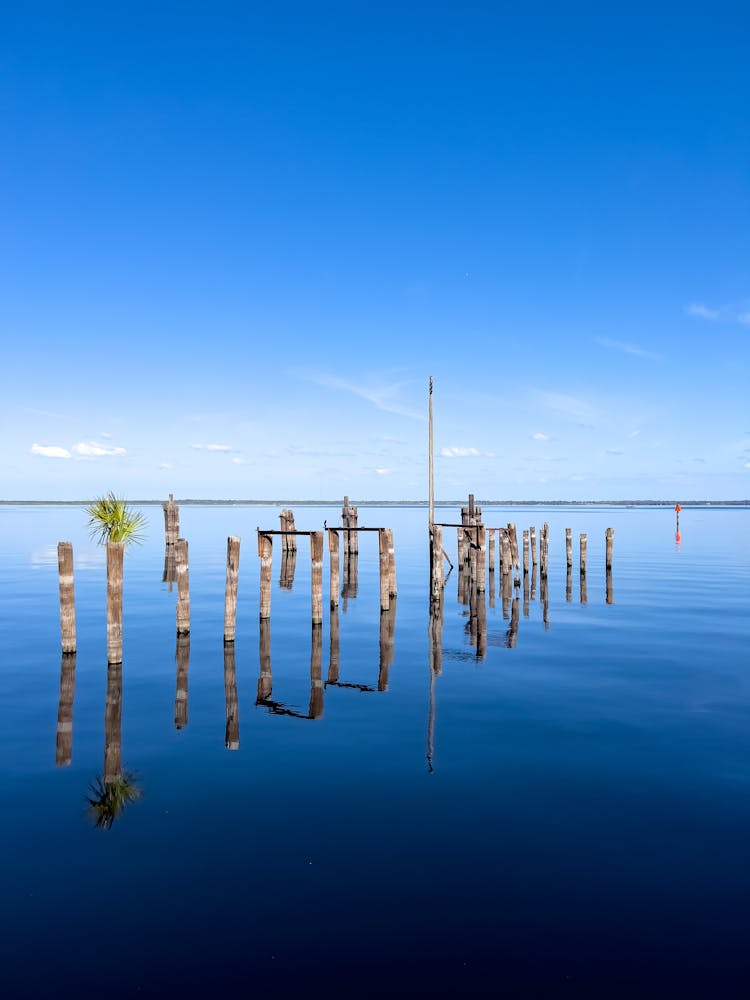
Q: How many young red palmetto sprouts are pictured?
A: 0